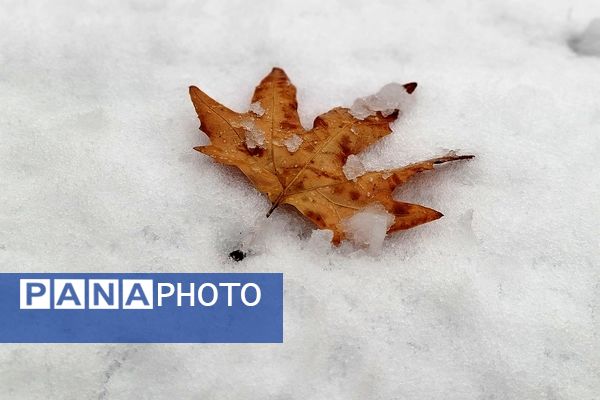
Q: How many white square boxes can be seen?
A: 4